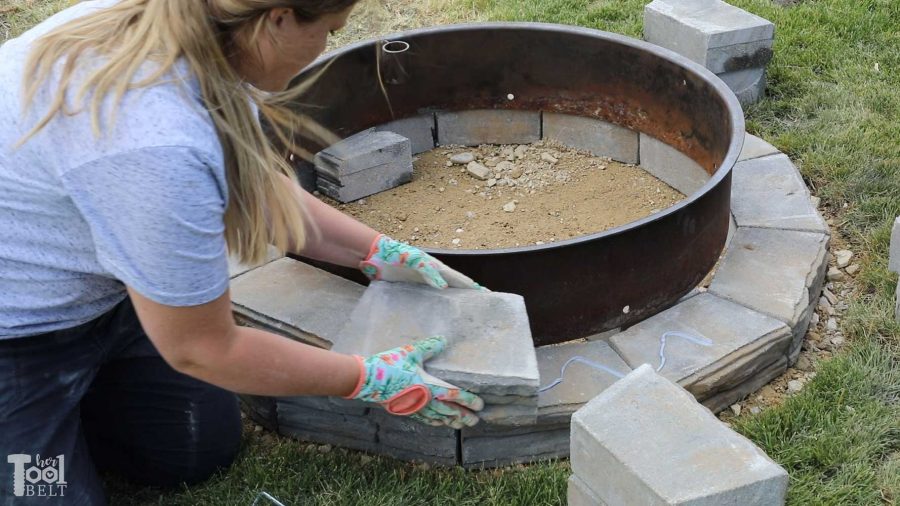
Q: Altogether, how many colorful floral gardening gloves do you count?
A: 2